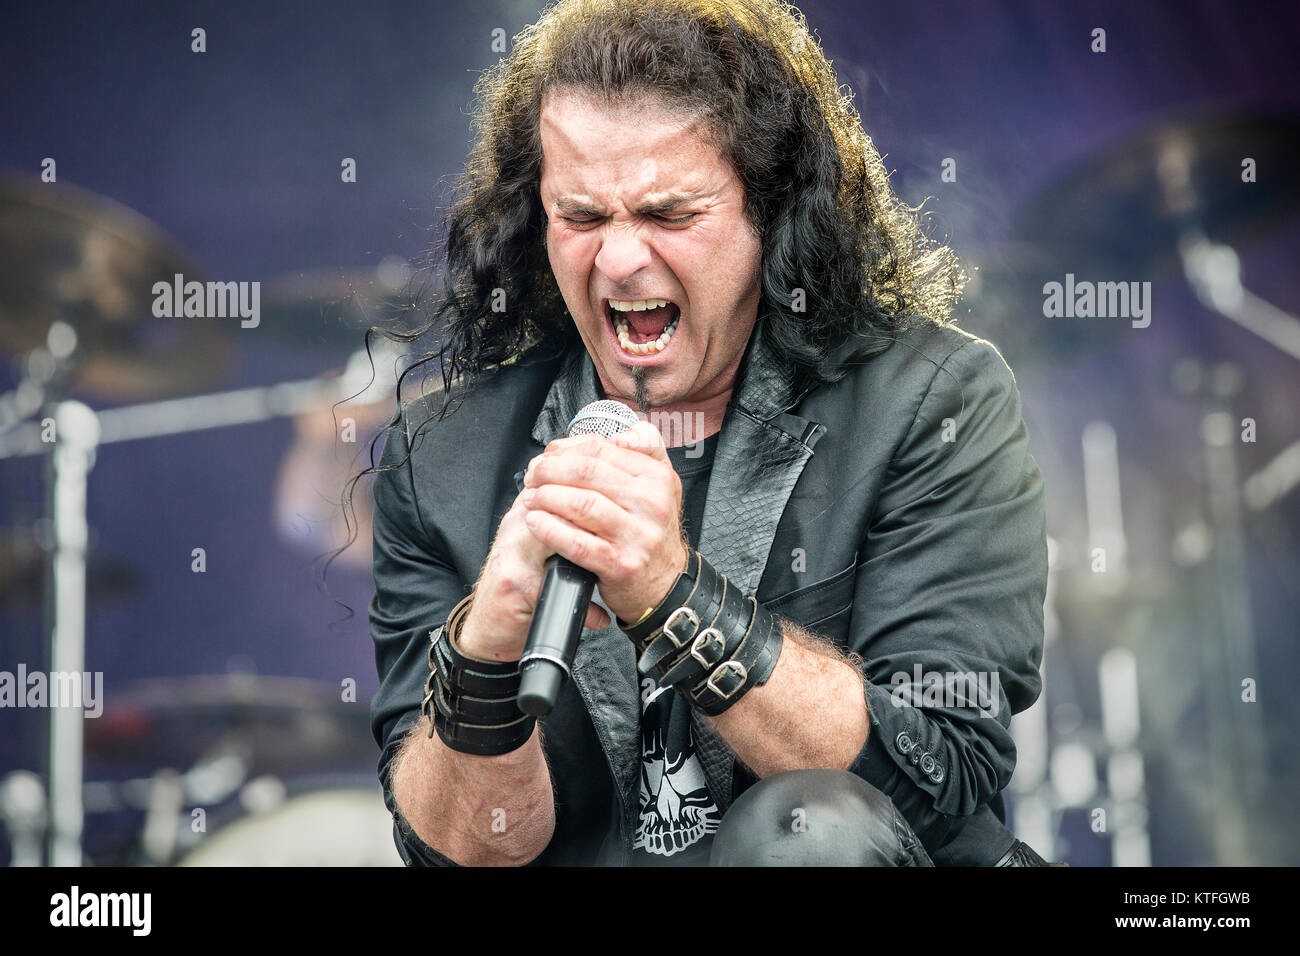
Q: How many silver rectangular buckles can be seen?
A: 3